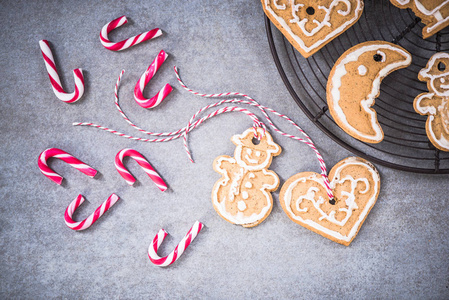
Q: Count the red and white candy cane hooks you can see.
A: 7